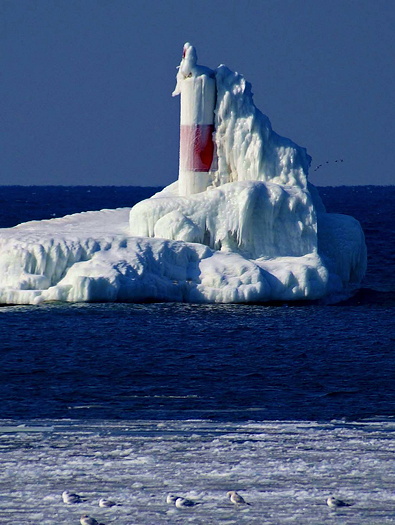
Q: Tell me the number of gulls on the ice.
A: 7